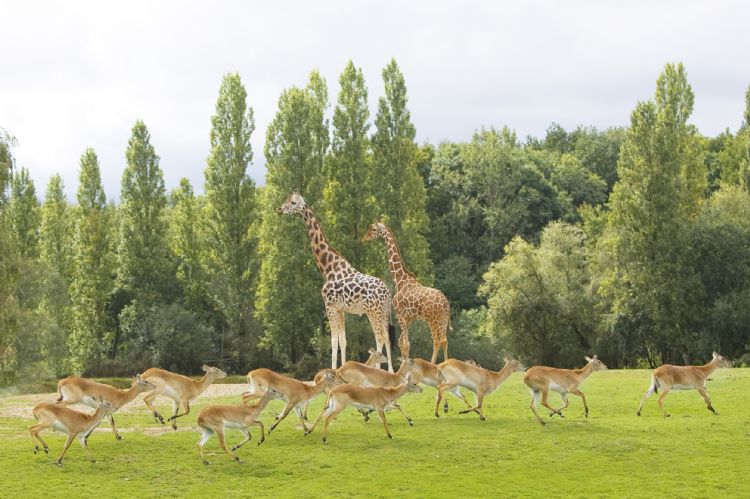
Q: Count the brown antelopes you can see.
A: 12